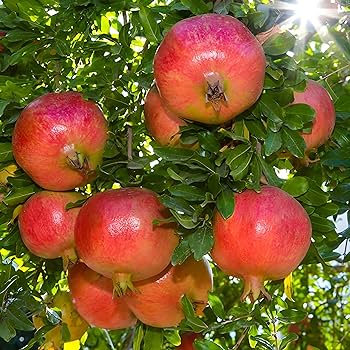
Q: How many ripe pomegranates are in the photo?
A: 9